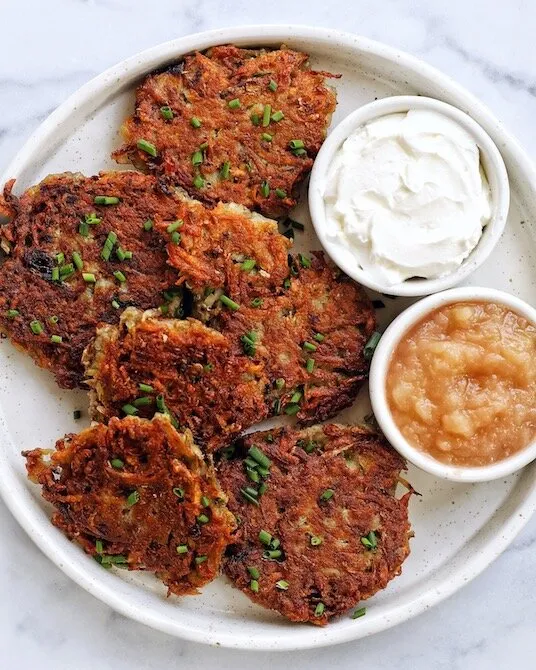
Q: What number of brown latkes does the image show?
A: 7